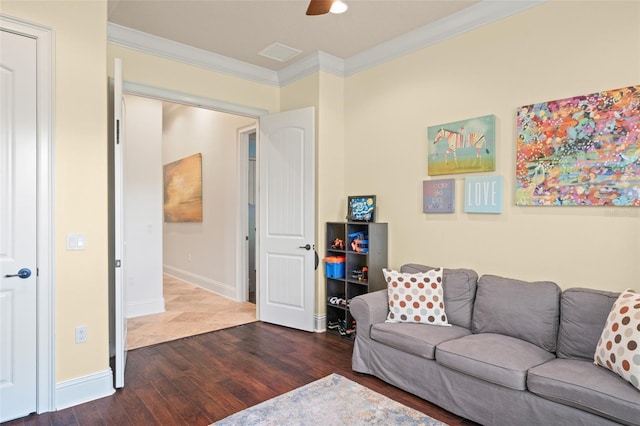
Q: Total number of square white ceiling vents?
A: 1